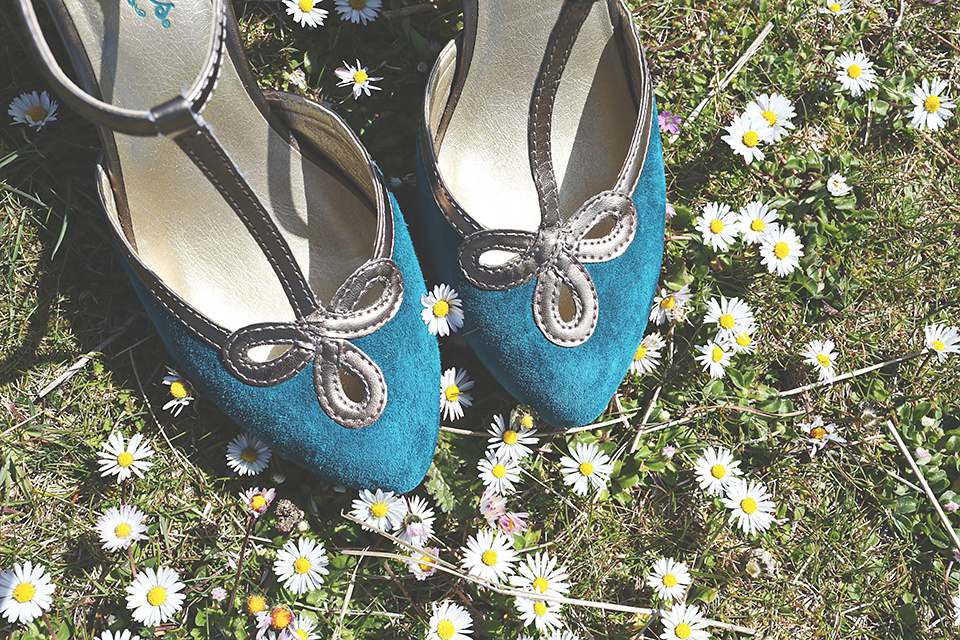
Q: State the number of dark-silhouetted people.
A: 0